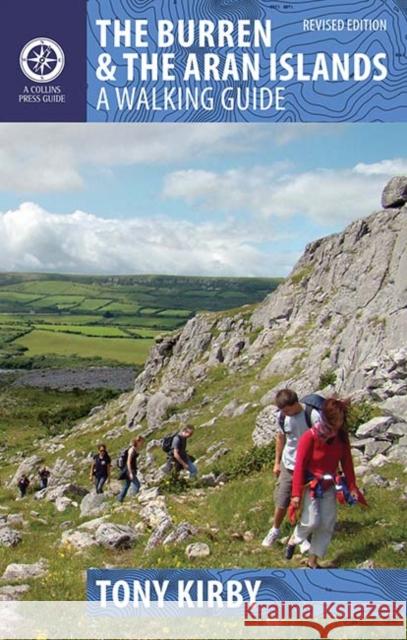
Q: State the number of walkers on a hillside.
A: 7